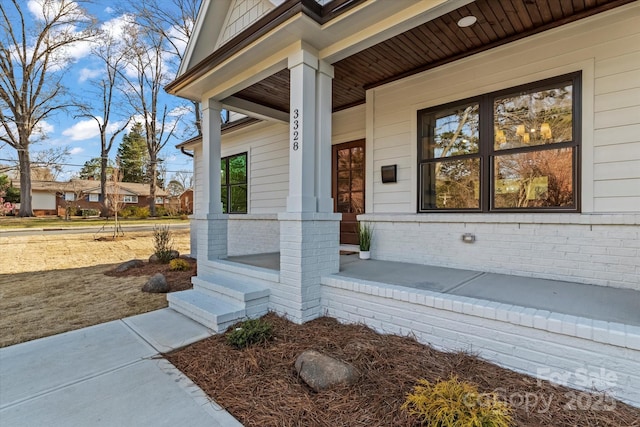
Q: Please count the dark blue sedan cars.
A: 0